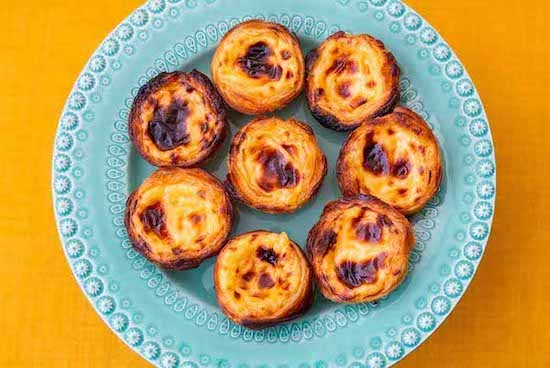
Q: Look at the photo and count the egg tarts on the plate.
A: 8